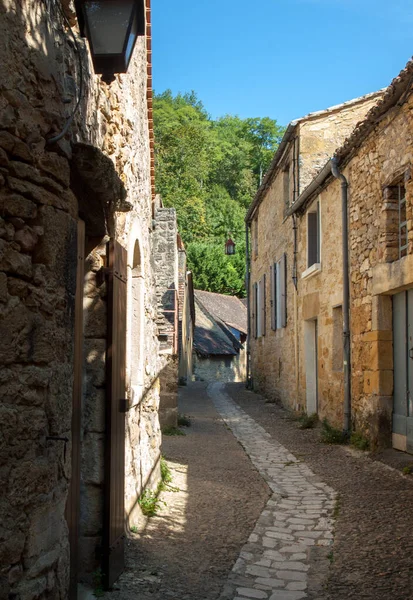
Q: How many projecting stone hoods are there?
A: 1